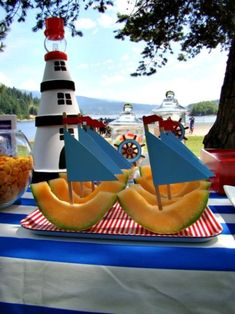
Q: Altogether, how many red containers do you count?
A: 1